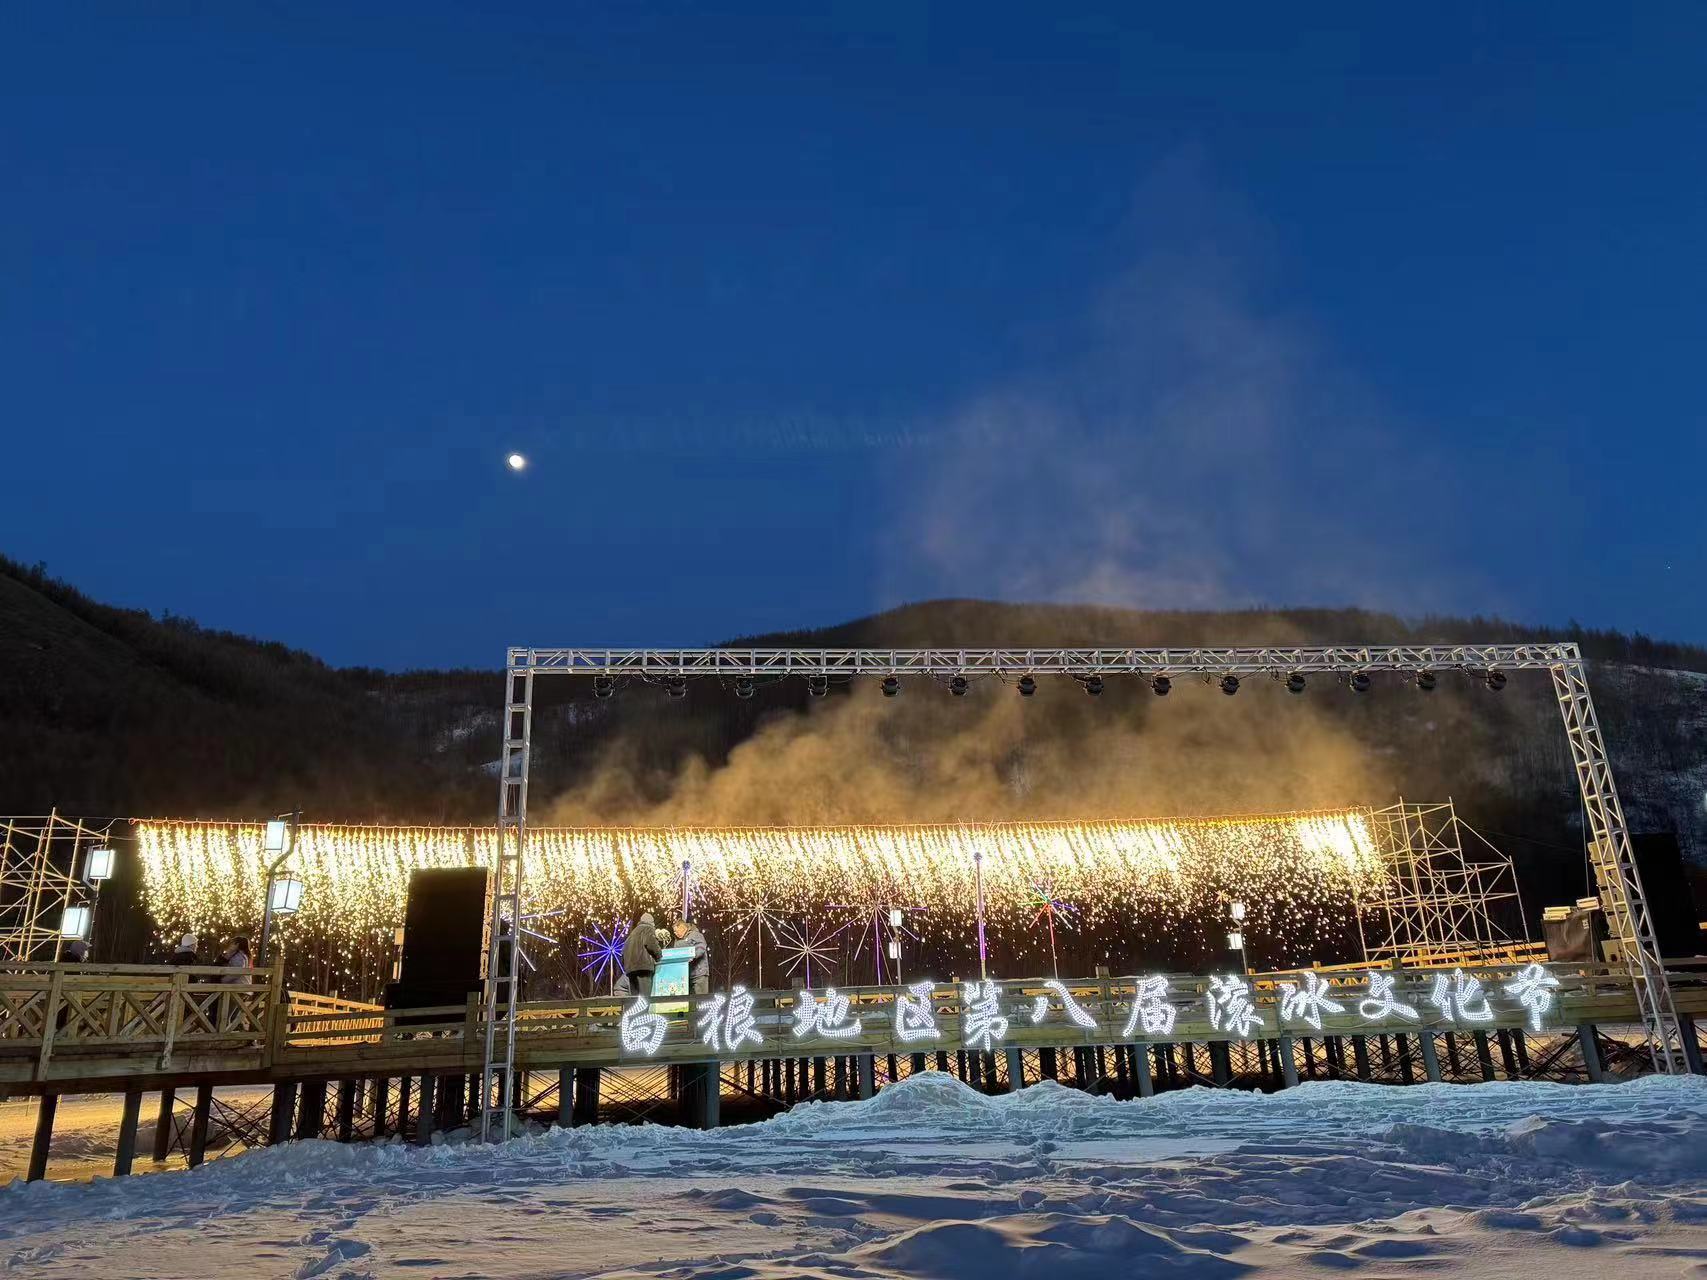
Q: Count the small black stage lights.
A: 14